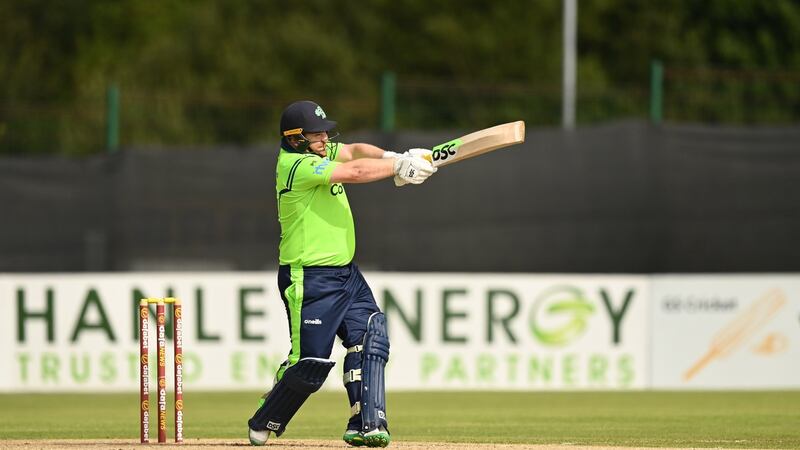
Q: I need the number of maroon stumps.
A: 3